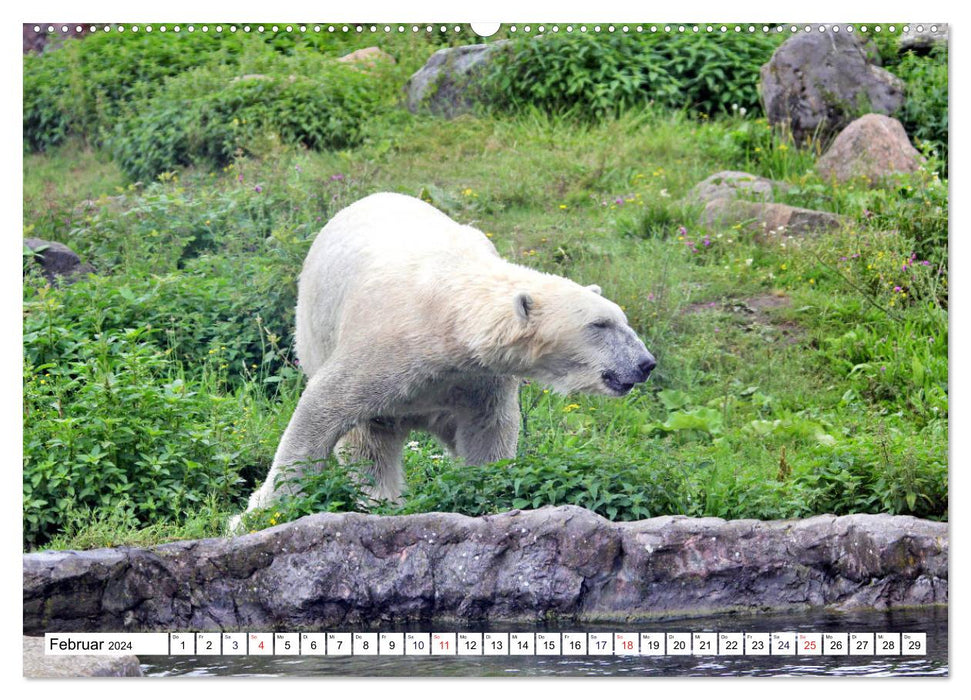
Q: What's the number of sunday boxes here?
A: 4